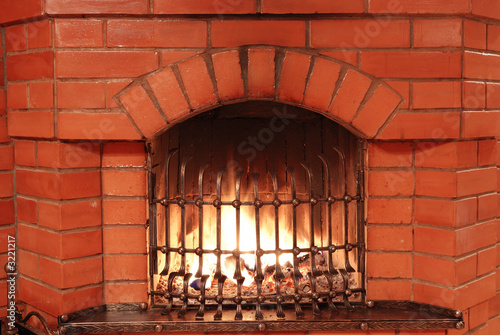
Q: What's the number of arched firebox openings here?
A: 1